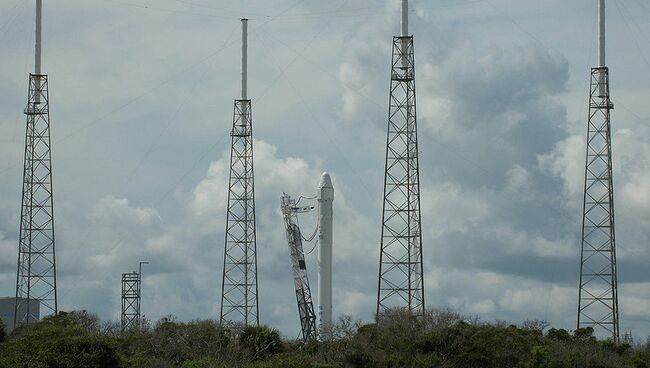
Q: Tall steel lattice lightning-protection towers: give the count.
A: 4